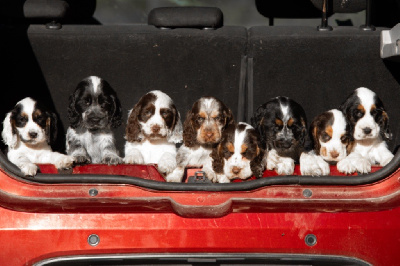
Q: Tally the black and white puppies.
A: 4